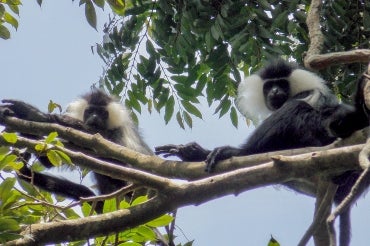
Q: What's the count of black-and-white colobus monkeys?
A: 2